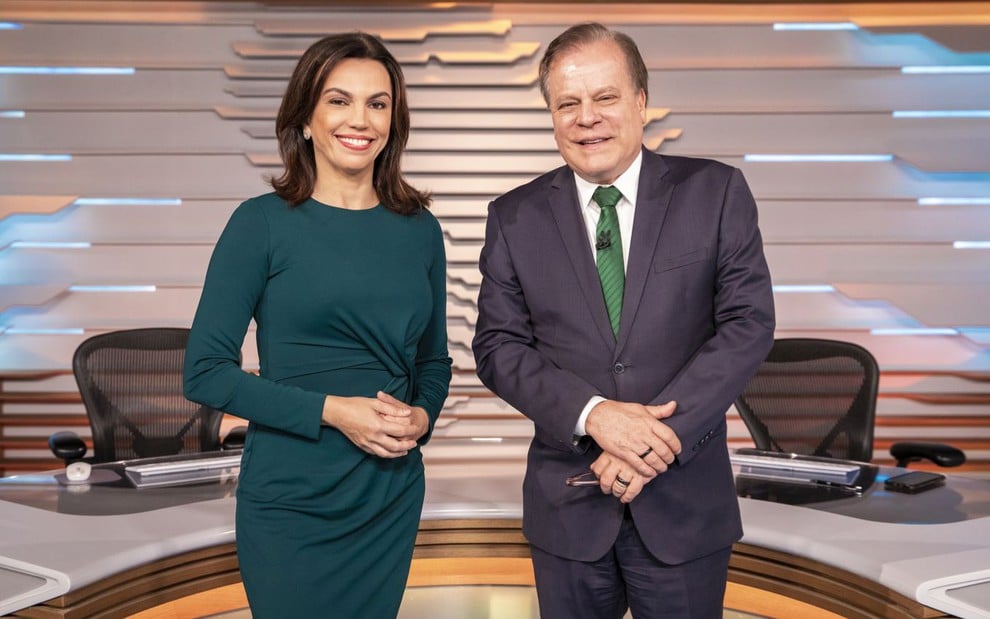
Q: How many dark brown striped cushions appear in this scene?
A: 0